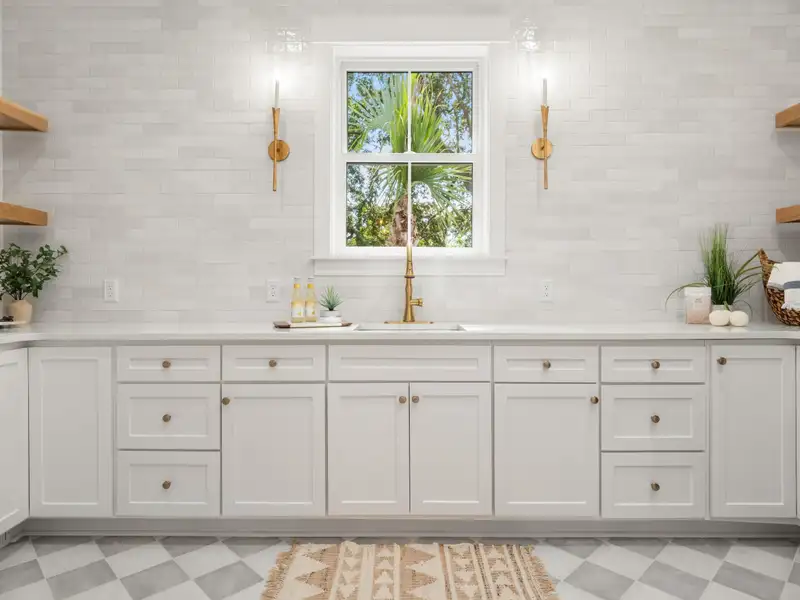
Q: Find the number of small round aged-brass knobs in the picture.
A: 13